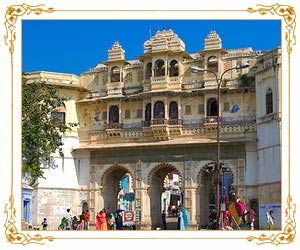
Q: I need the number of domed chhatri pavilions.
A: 3